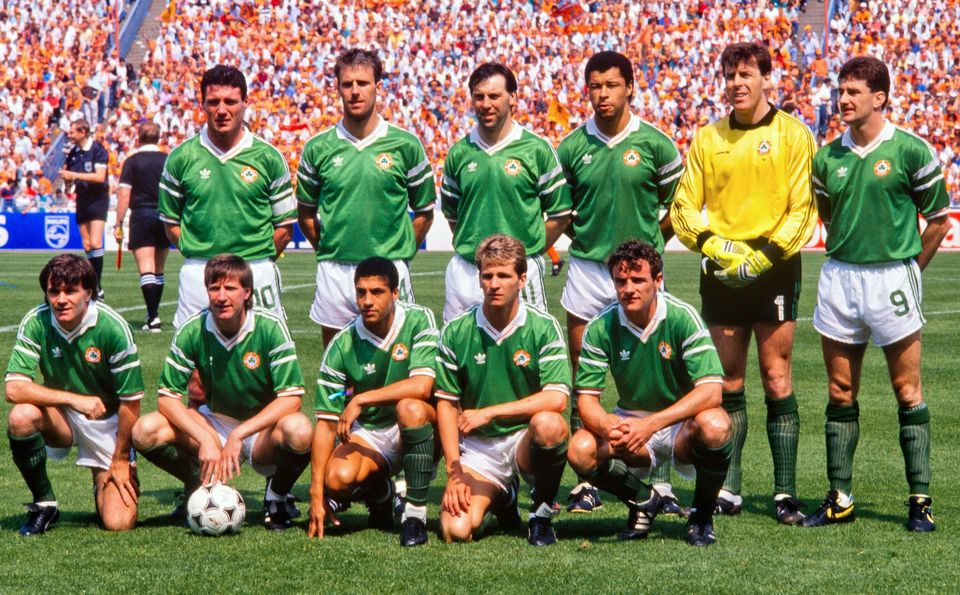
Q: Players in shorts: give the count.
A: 11